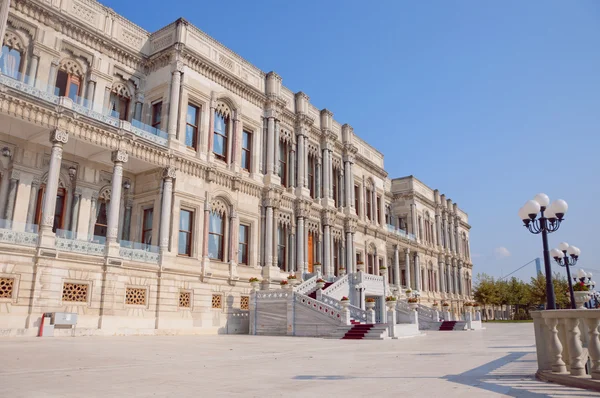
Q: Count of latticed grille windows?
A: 6